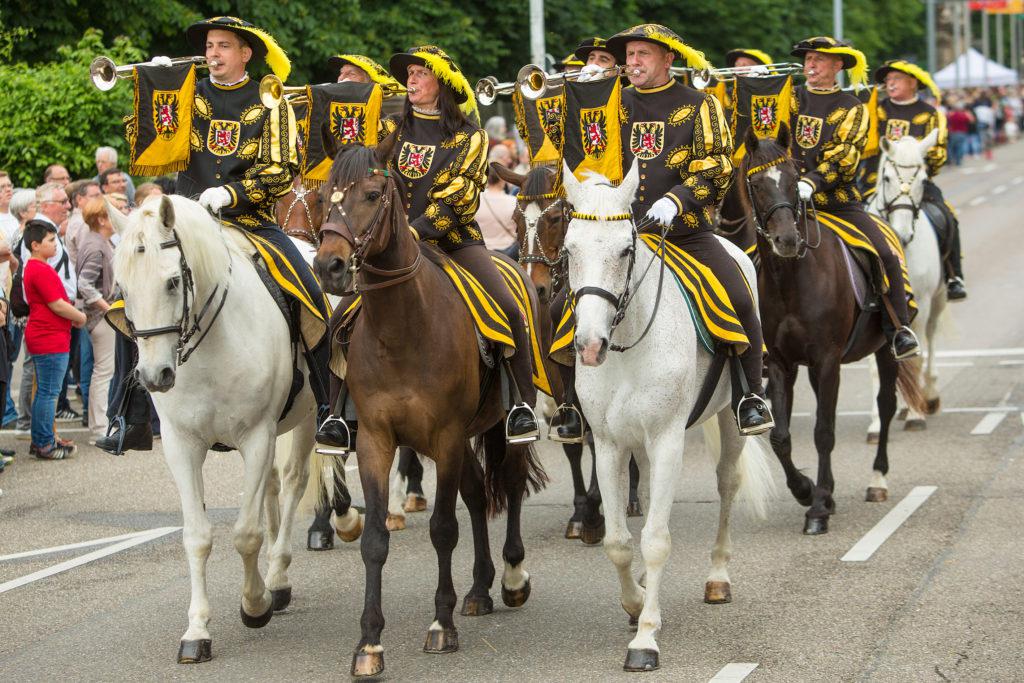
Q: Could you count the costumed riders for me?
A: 9